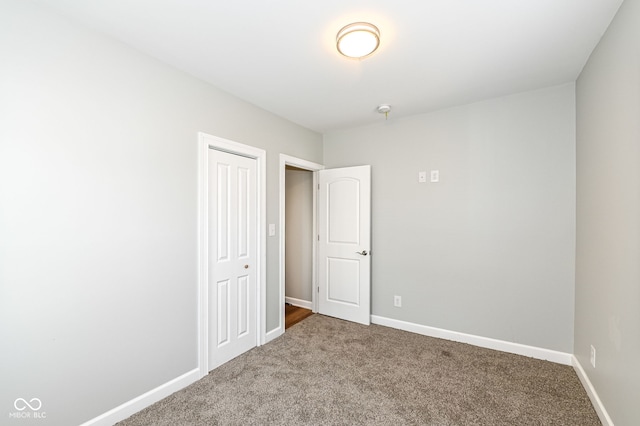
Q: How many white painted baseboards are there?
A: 5